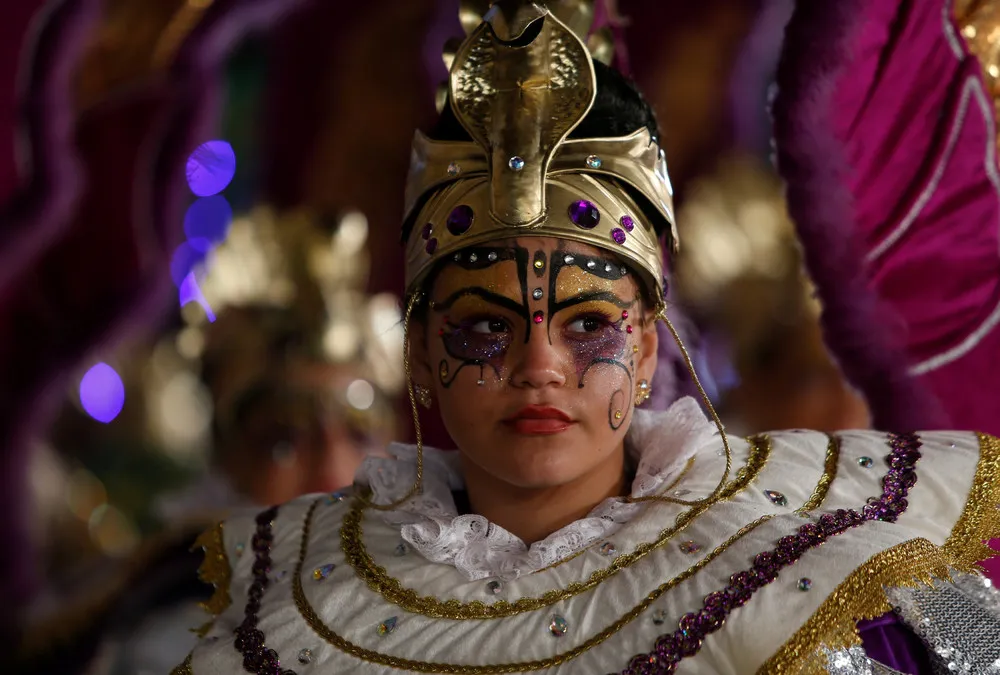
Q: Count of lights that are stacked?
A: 4